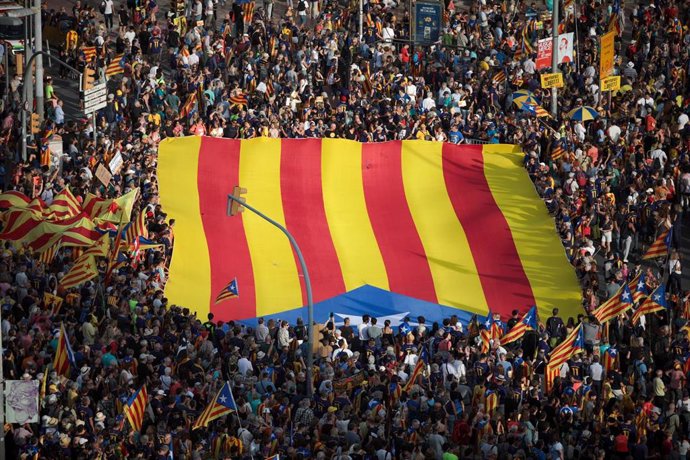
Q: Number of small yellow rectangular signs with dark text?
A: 2